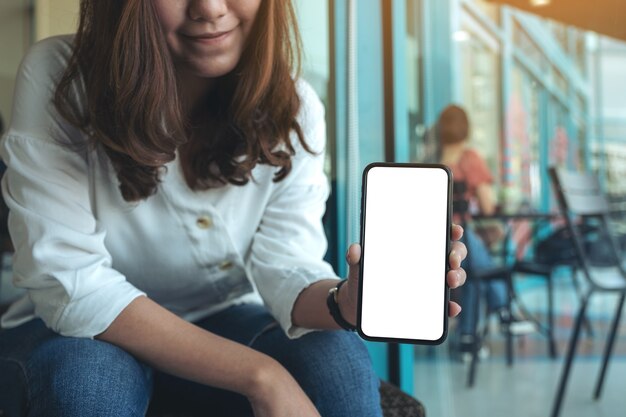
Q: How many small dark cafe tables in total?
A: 1